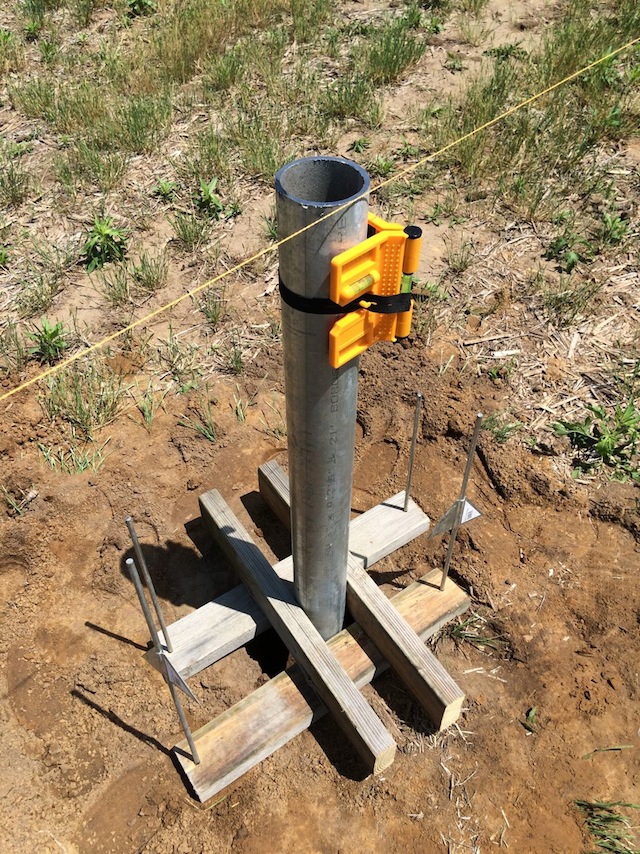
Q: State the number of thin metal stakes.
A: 4